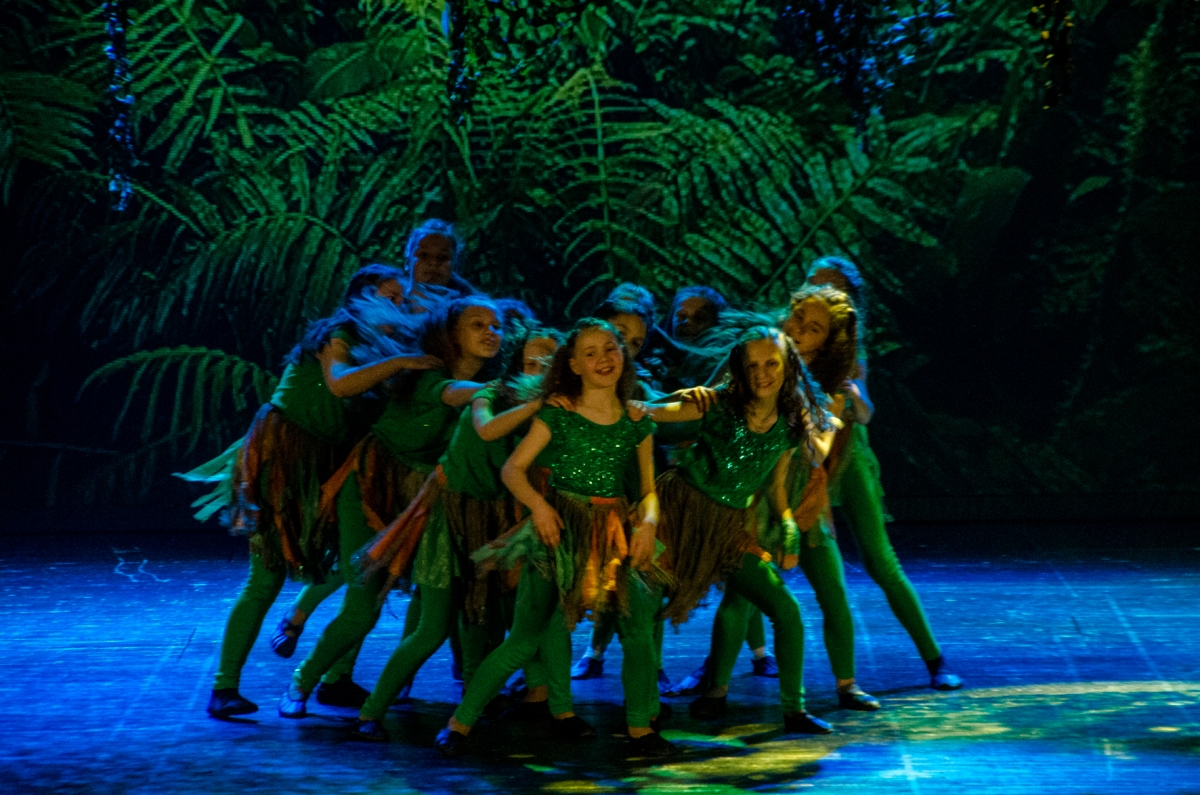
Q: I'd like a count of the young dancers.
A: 11